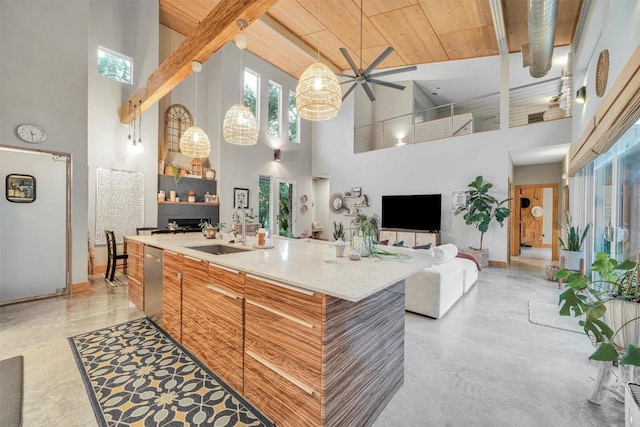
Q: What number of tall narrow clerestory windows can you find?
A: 3